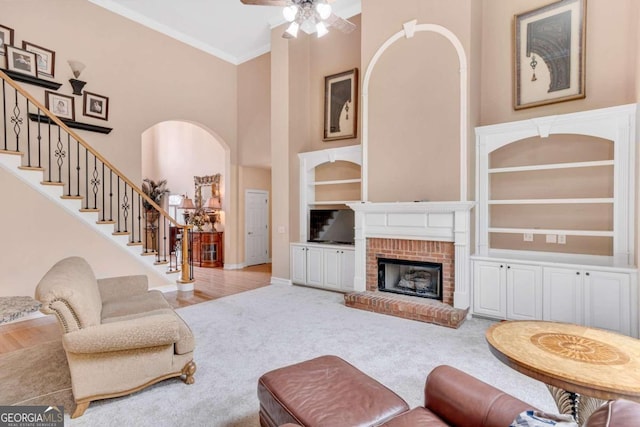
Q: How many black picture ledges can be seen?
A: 2